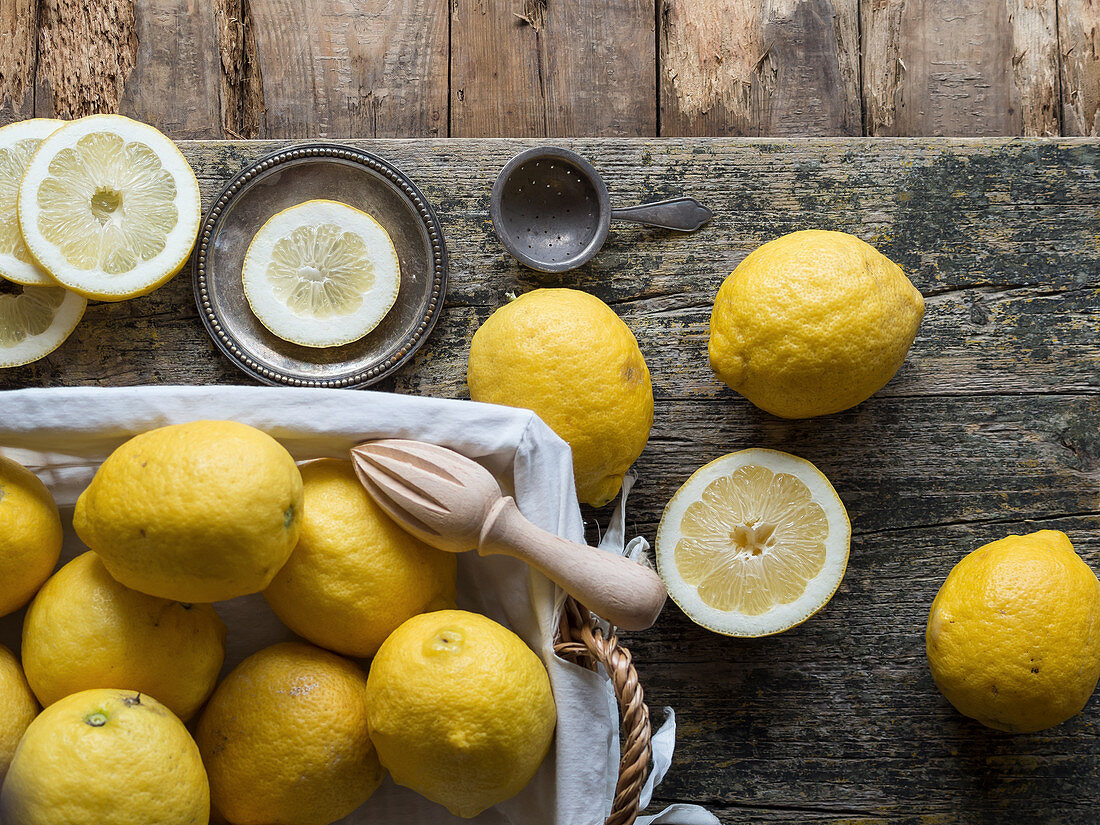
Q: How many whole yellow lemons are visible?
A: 11